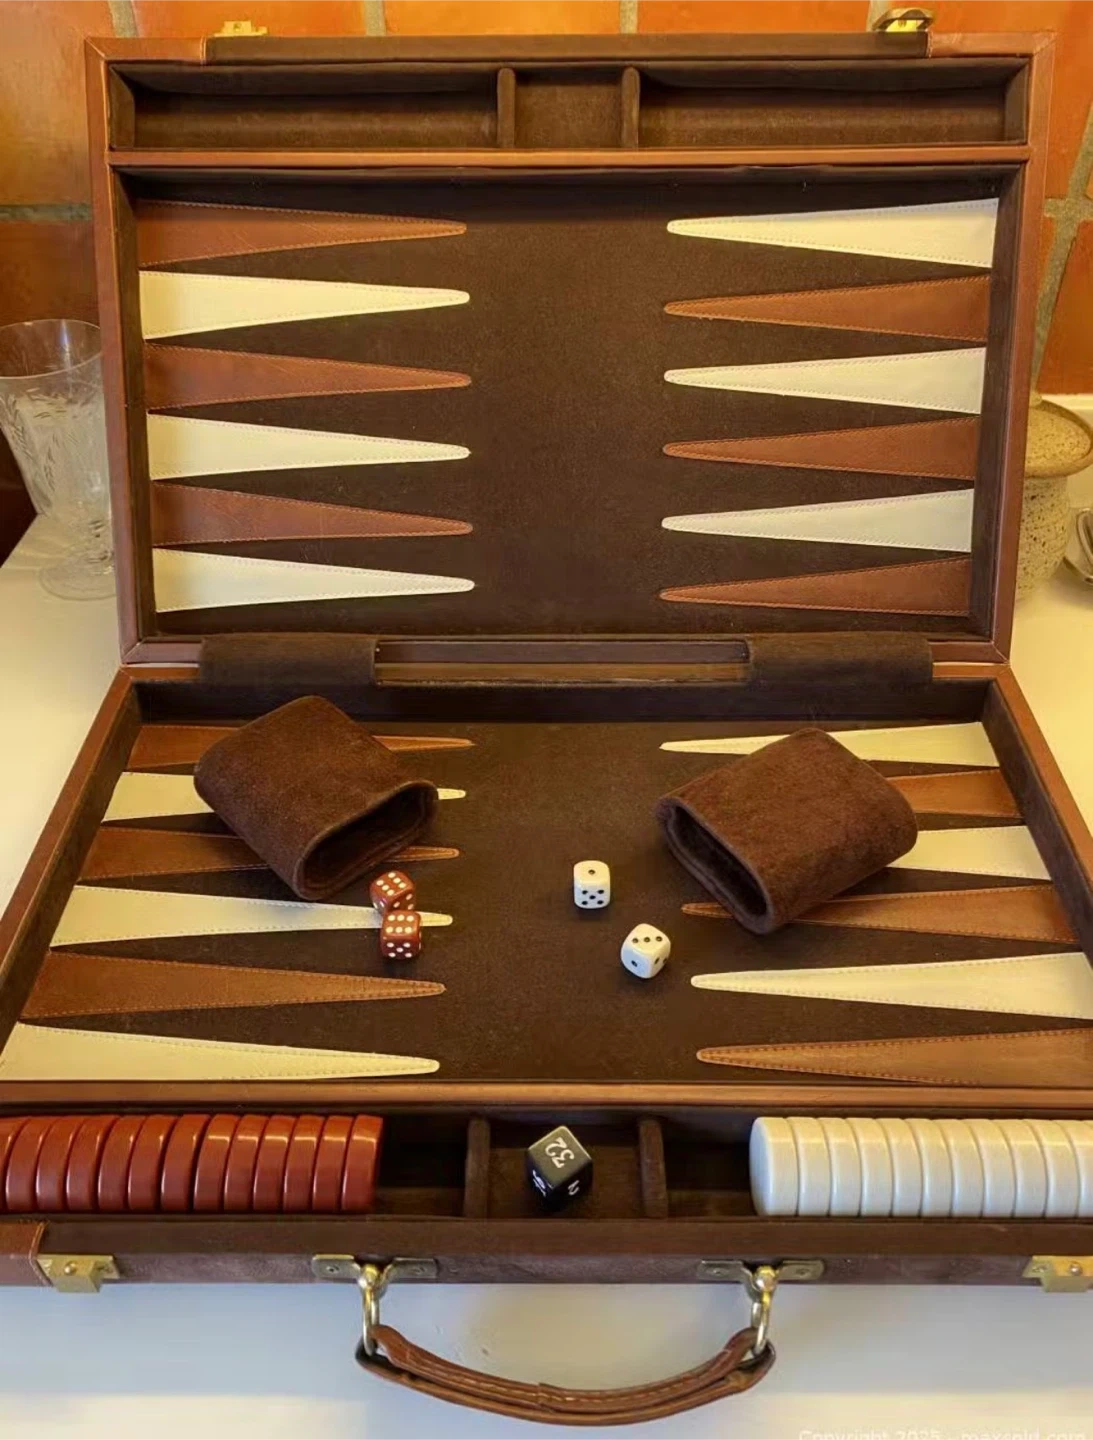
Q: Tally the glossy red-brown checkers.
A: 13